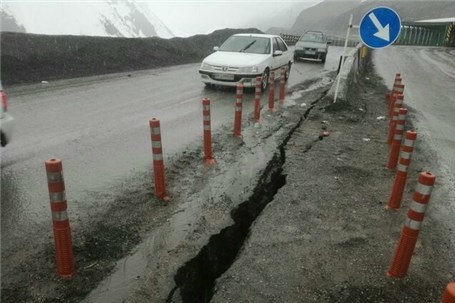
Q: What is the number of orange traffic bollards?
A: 15